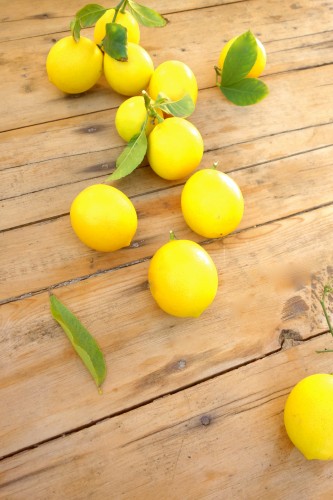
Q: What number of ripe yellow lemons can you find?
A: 11